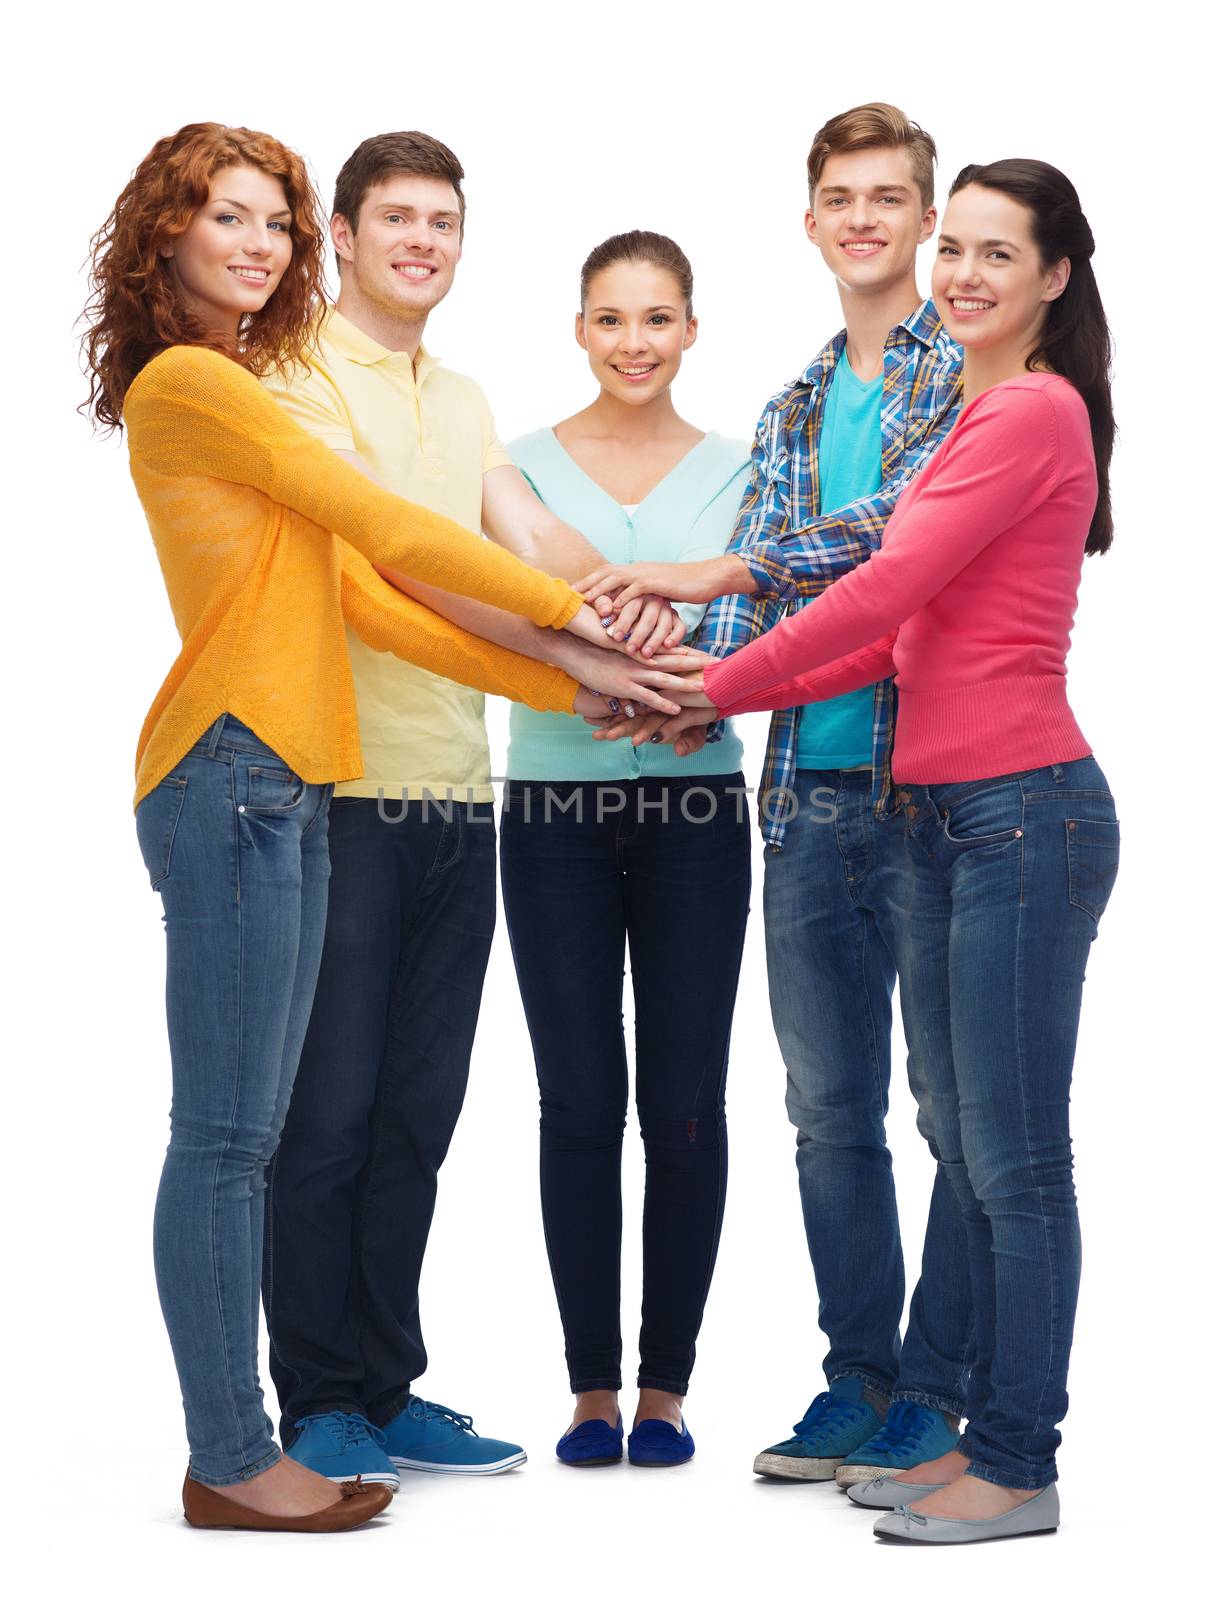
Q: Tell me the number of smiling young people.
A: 5